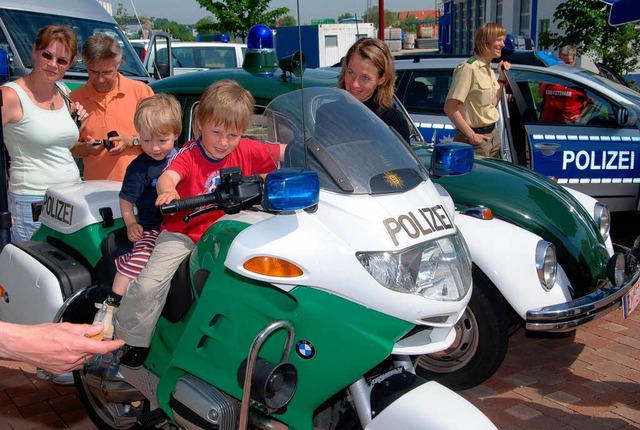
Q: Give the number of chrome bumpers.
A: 1